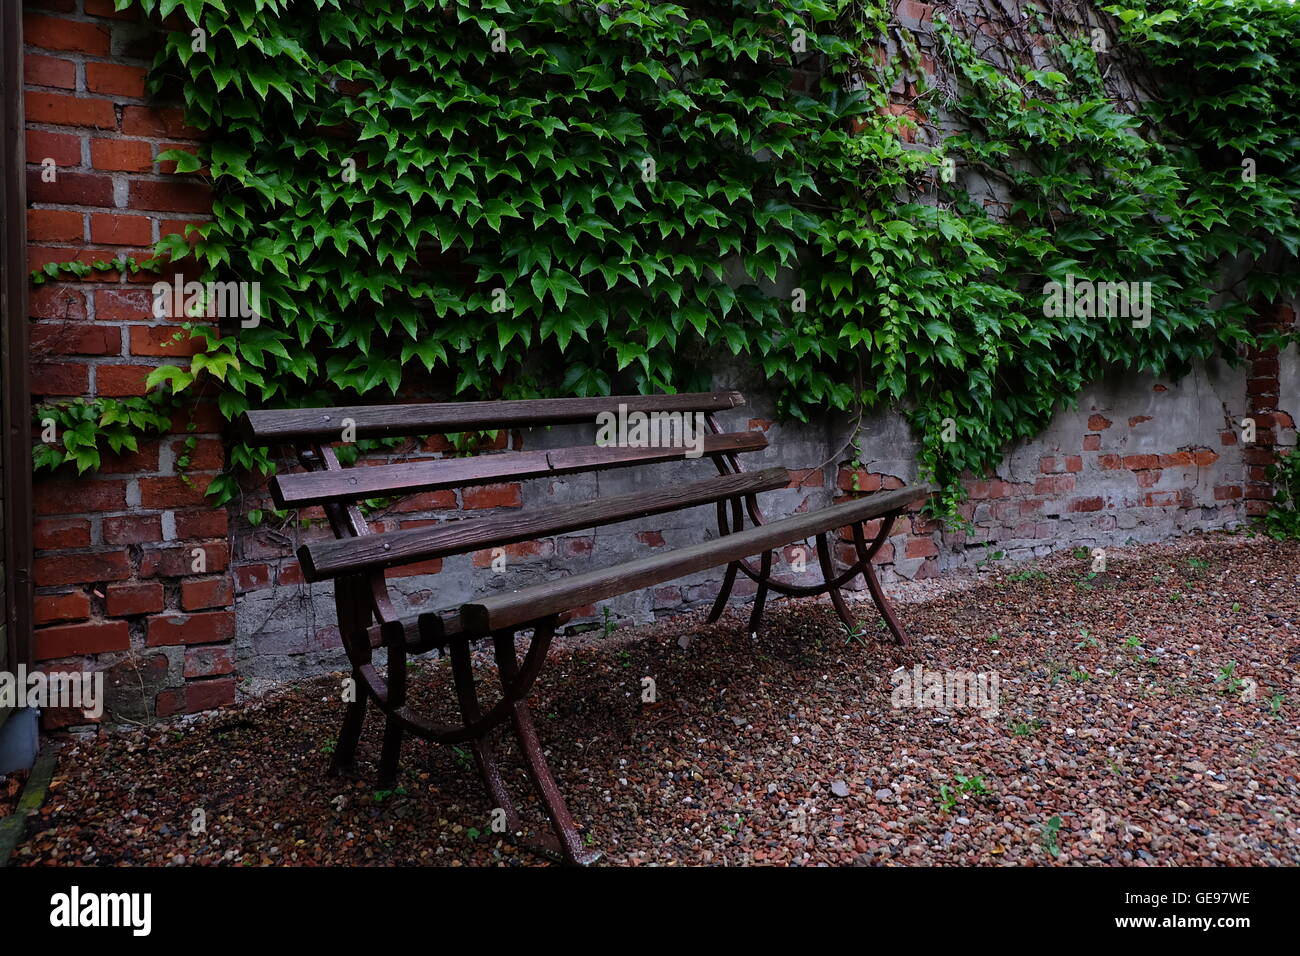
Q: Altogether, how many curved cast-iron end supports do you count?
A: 2